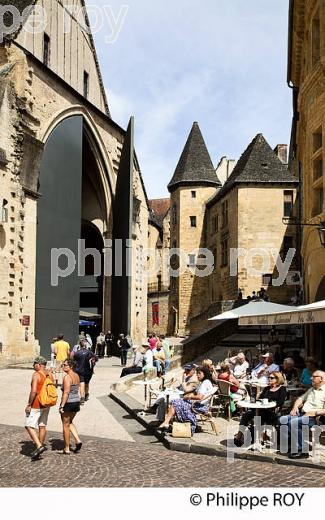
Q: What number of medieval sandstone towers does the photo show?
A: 2